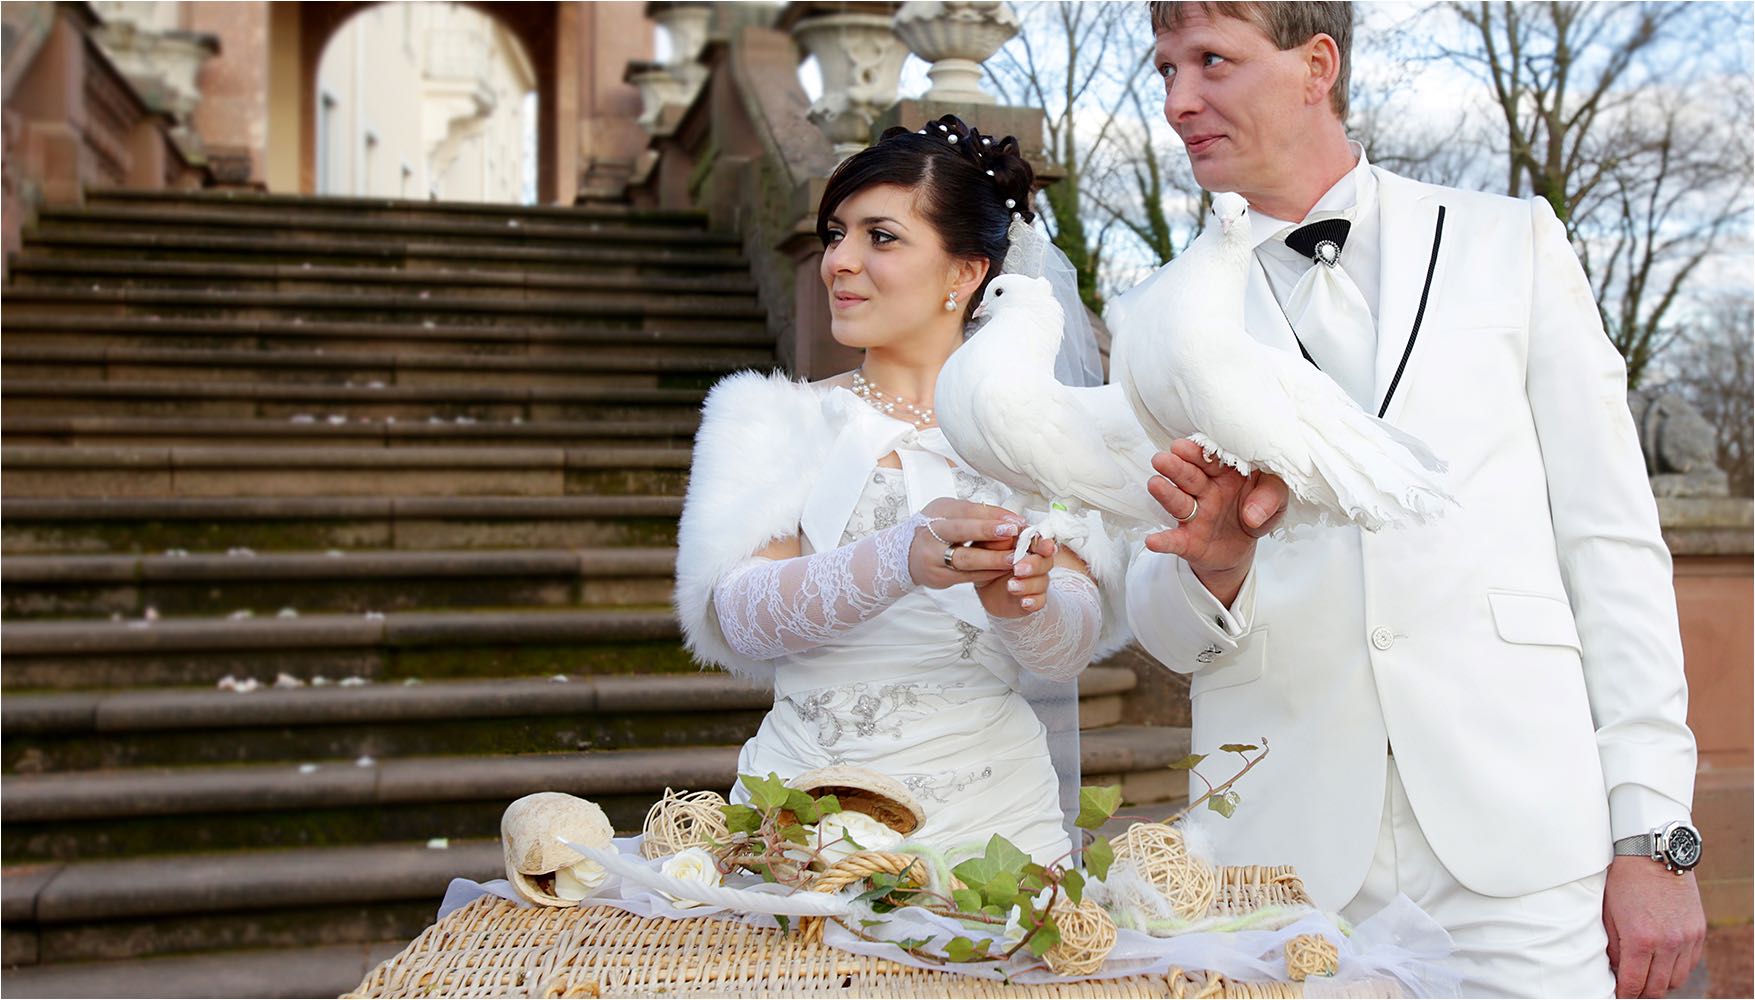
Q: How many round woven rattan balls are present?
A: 4